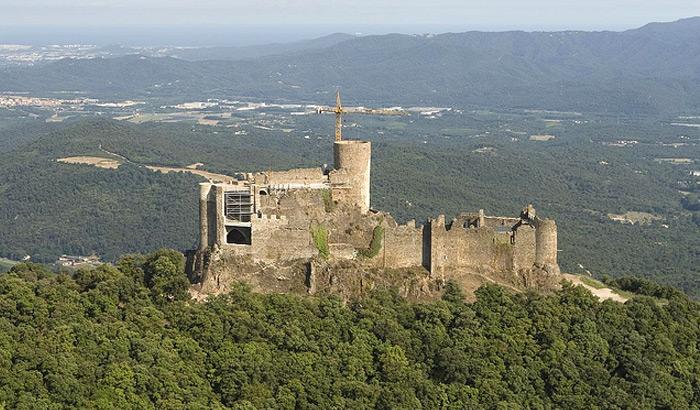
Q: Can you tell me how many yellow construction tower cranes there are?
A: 1